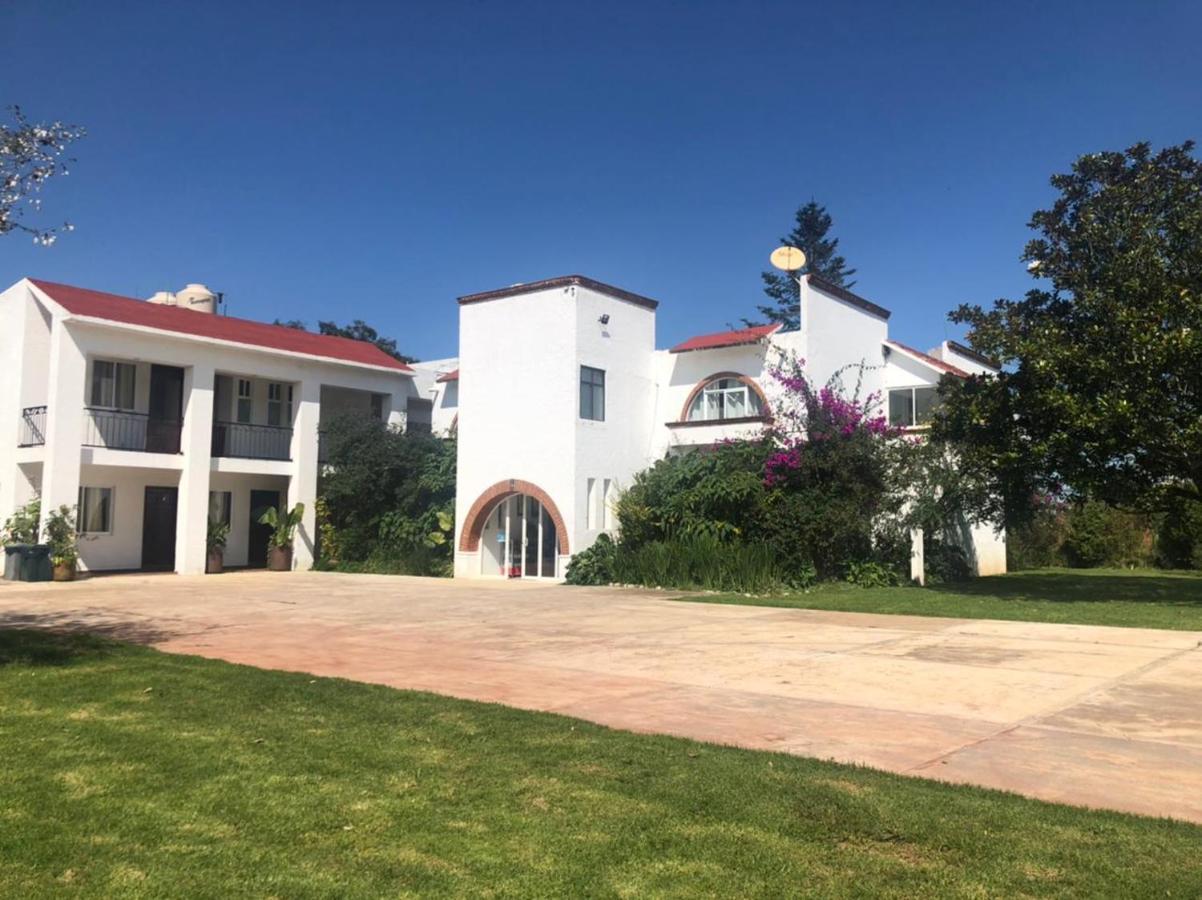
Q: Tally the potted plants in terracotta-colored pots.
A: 3